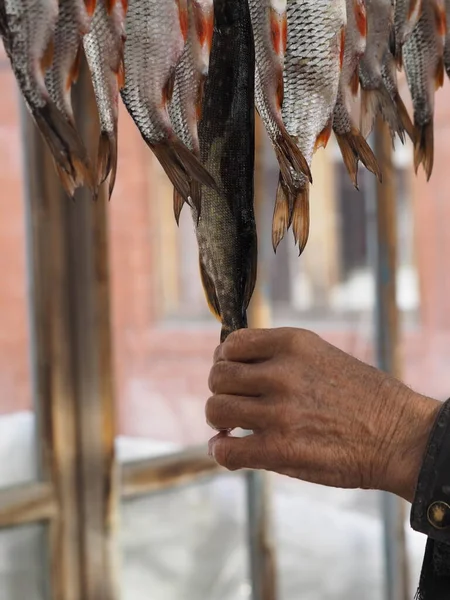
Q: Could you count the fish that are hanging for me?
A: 13